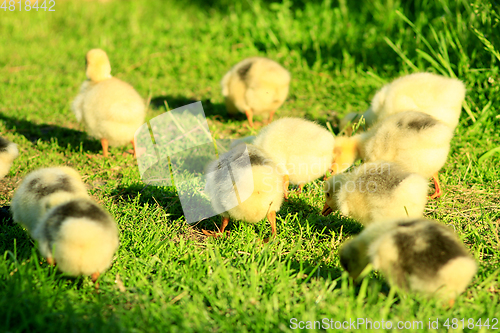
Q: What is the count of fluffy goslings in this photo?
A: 11